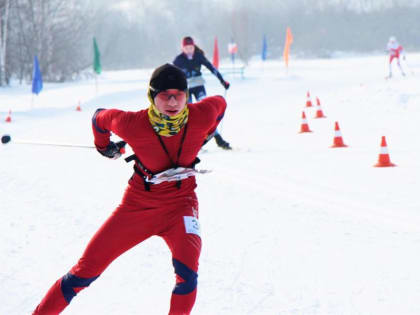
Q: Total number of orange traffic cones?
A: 7